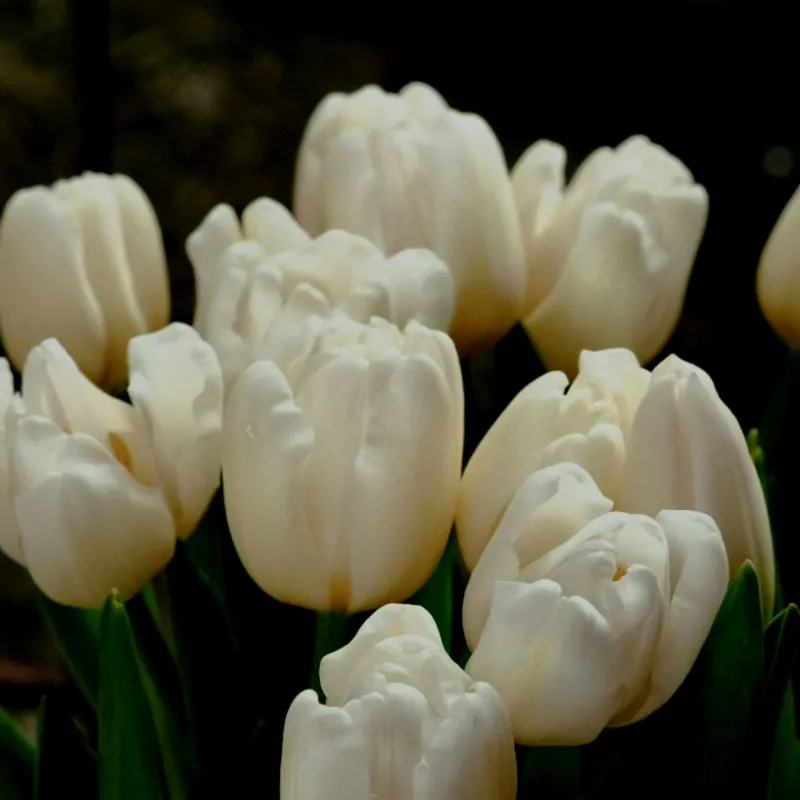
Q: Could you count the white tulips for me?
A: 10